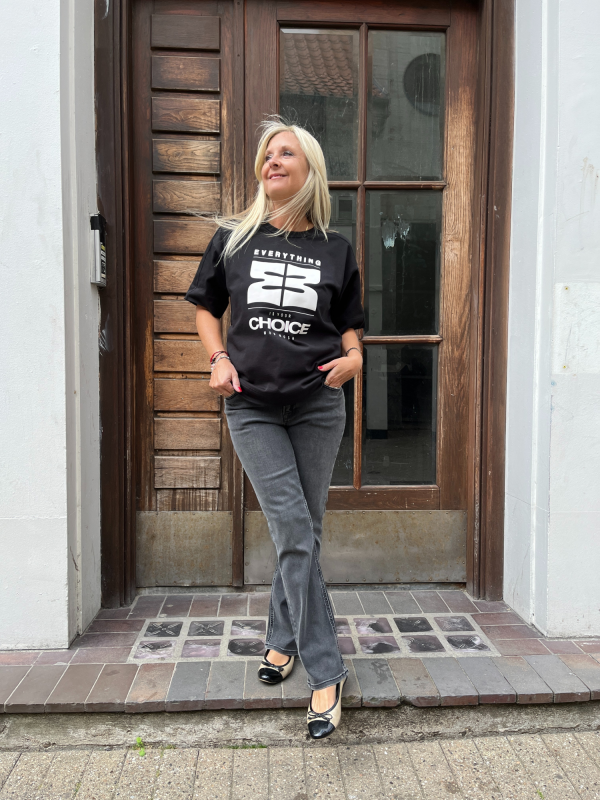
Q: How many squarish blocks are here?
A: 14